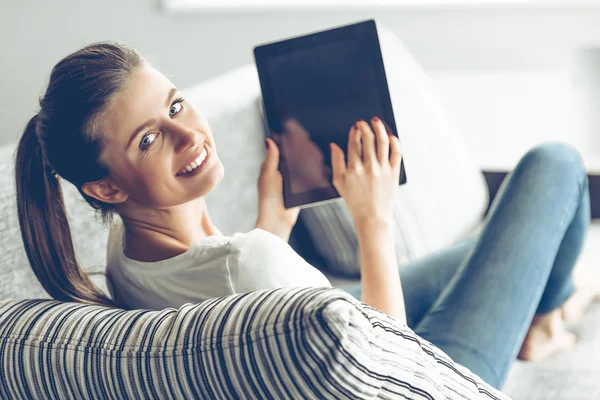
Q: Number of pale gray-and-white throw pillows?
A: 1